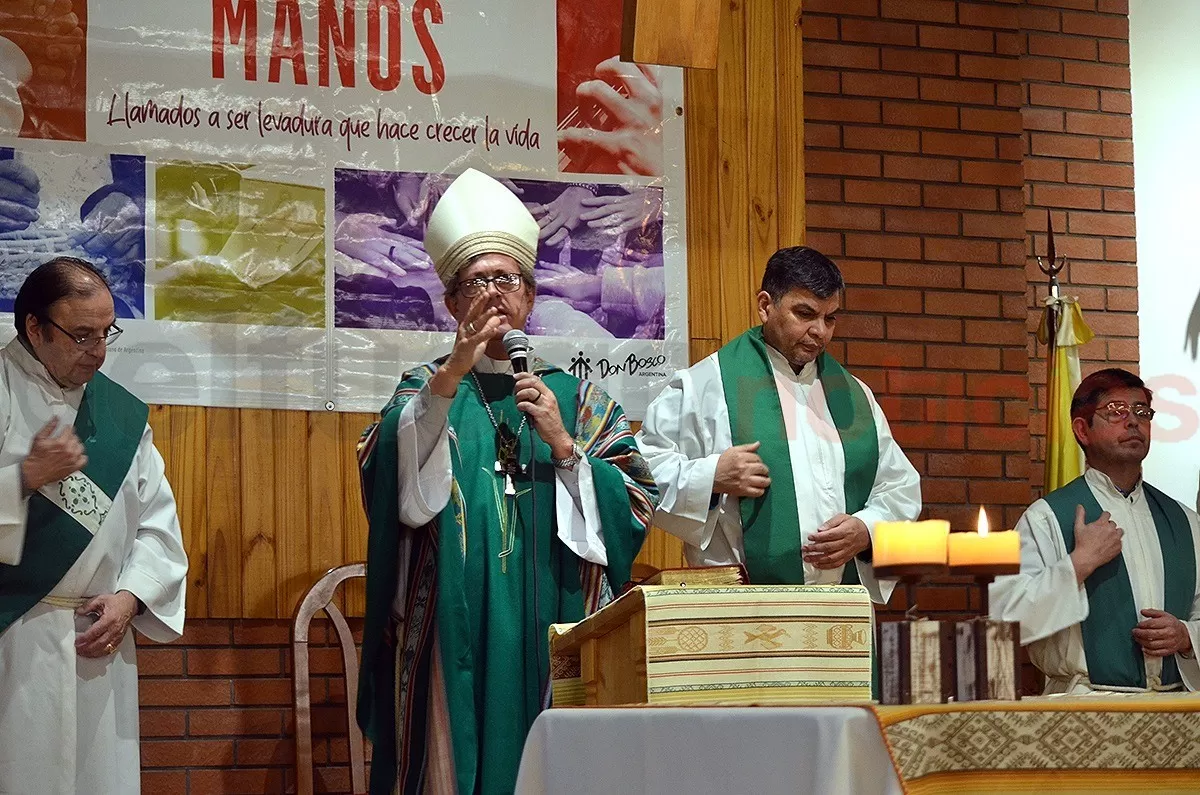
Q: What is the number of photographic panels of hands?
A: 5